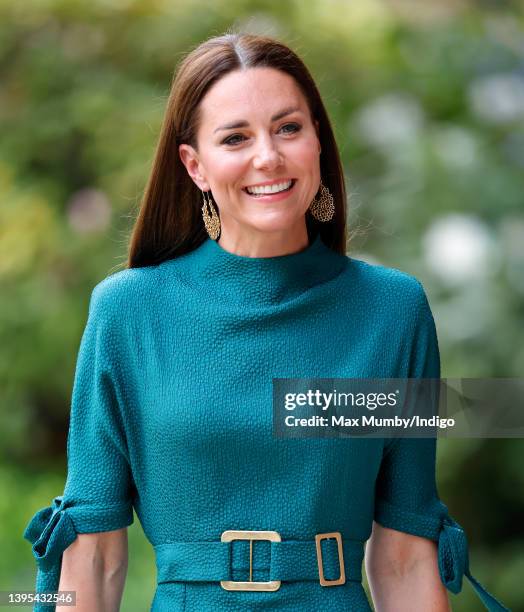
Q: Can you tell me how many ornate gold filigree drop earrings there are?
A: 2